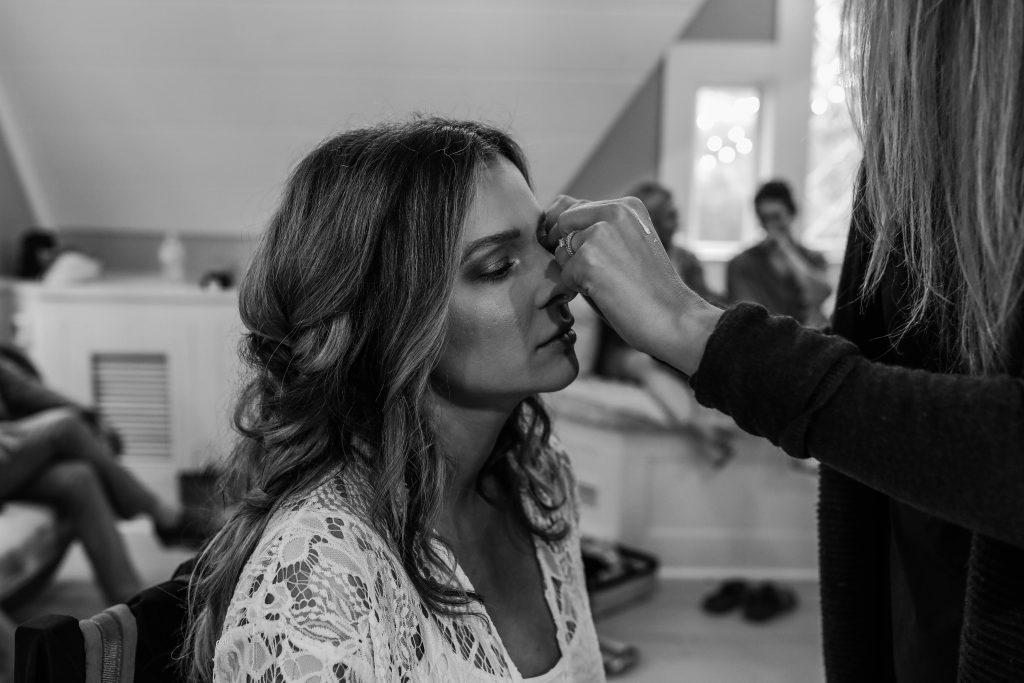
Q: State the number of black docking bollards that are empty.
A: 0